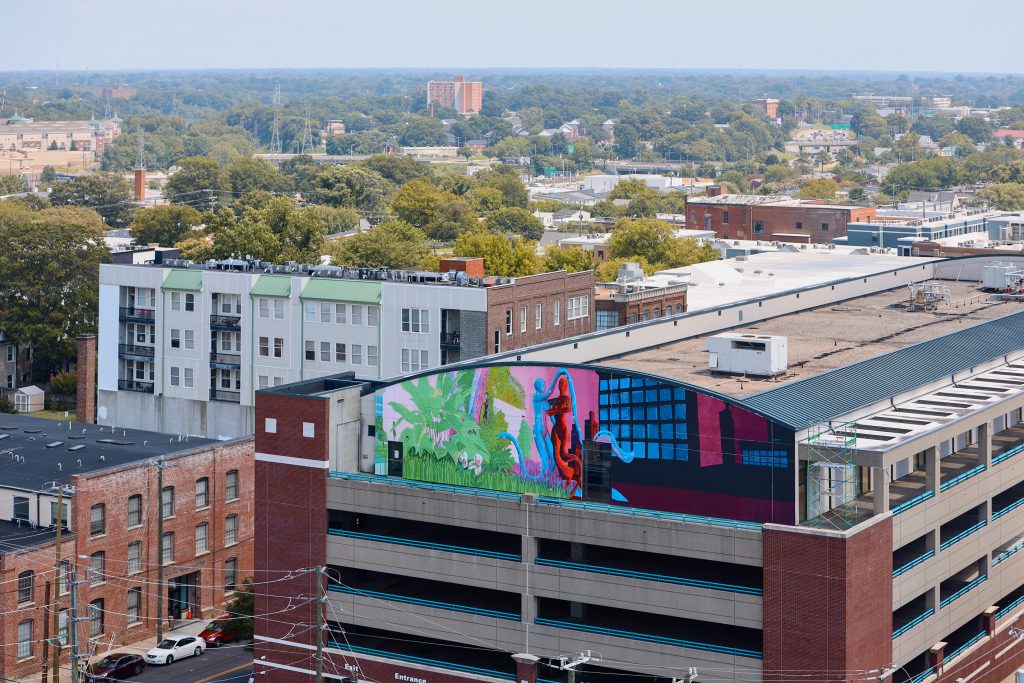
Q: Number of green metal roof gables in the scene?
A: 3